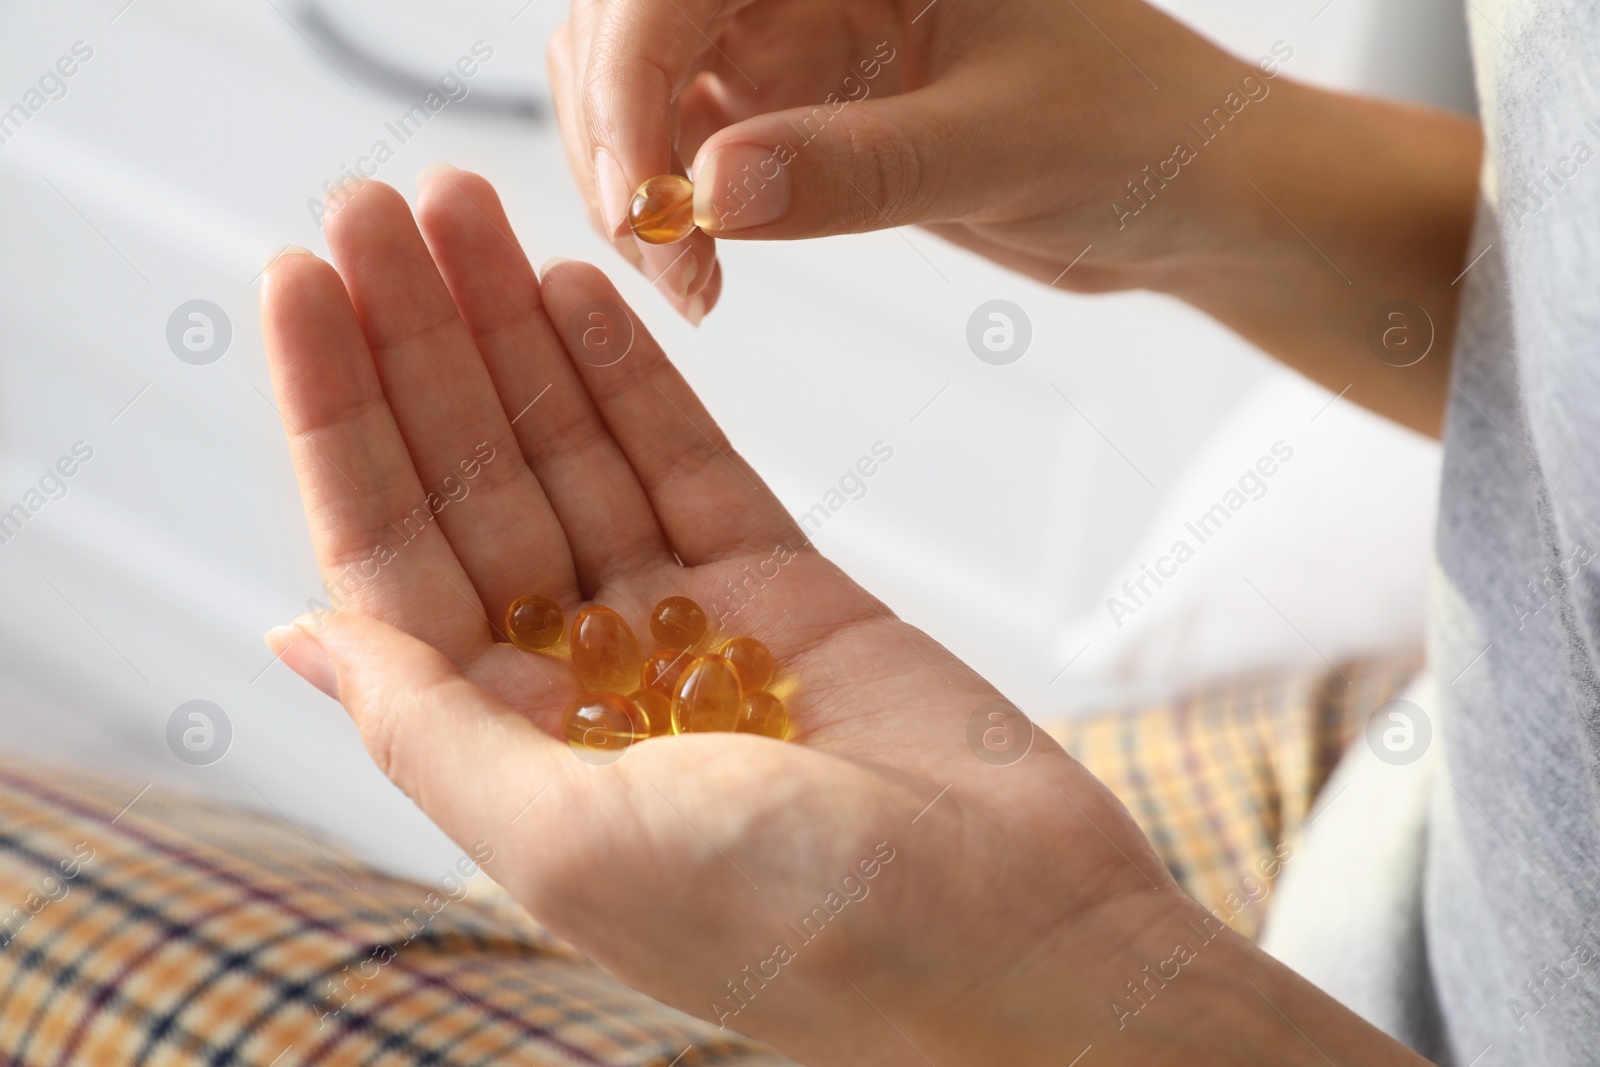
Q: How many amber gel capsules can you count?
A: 10